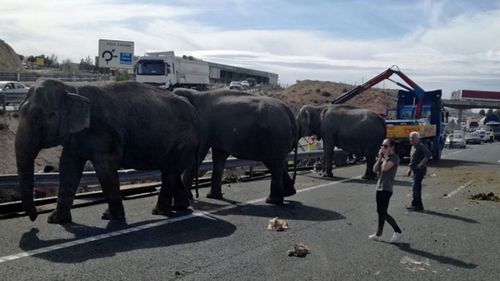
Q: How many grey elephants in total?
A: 3